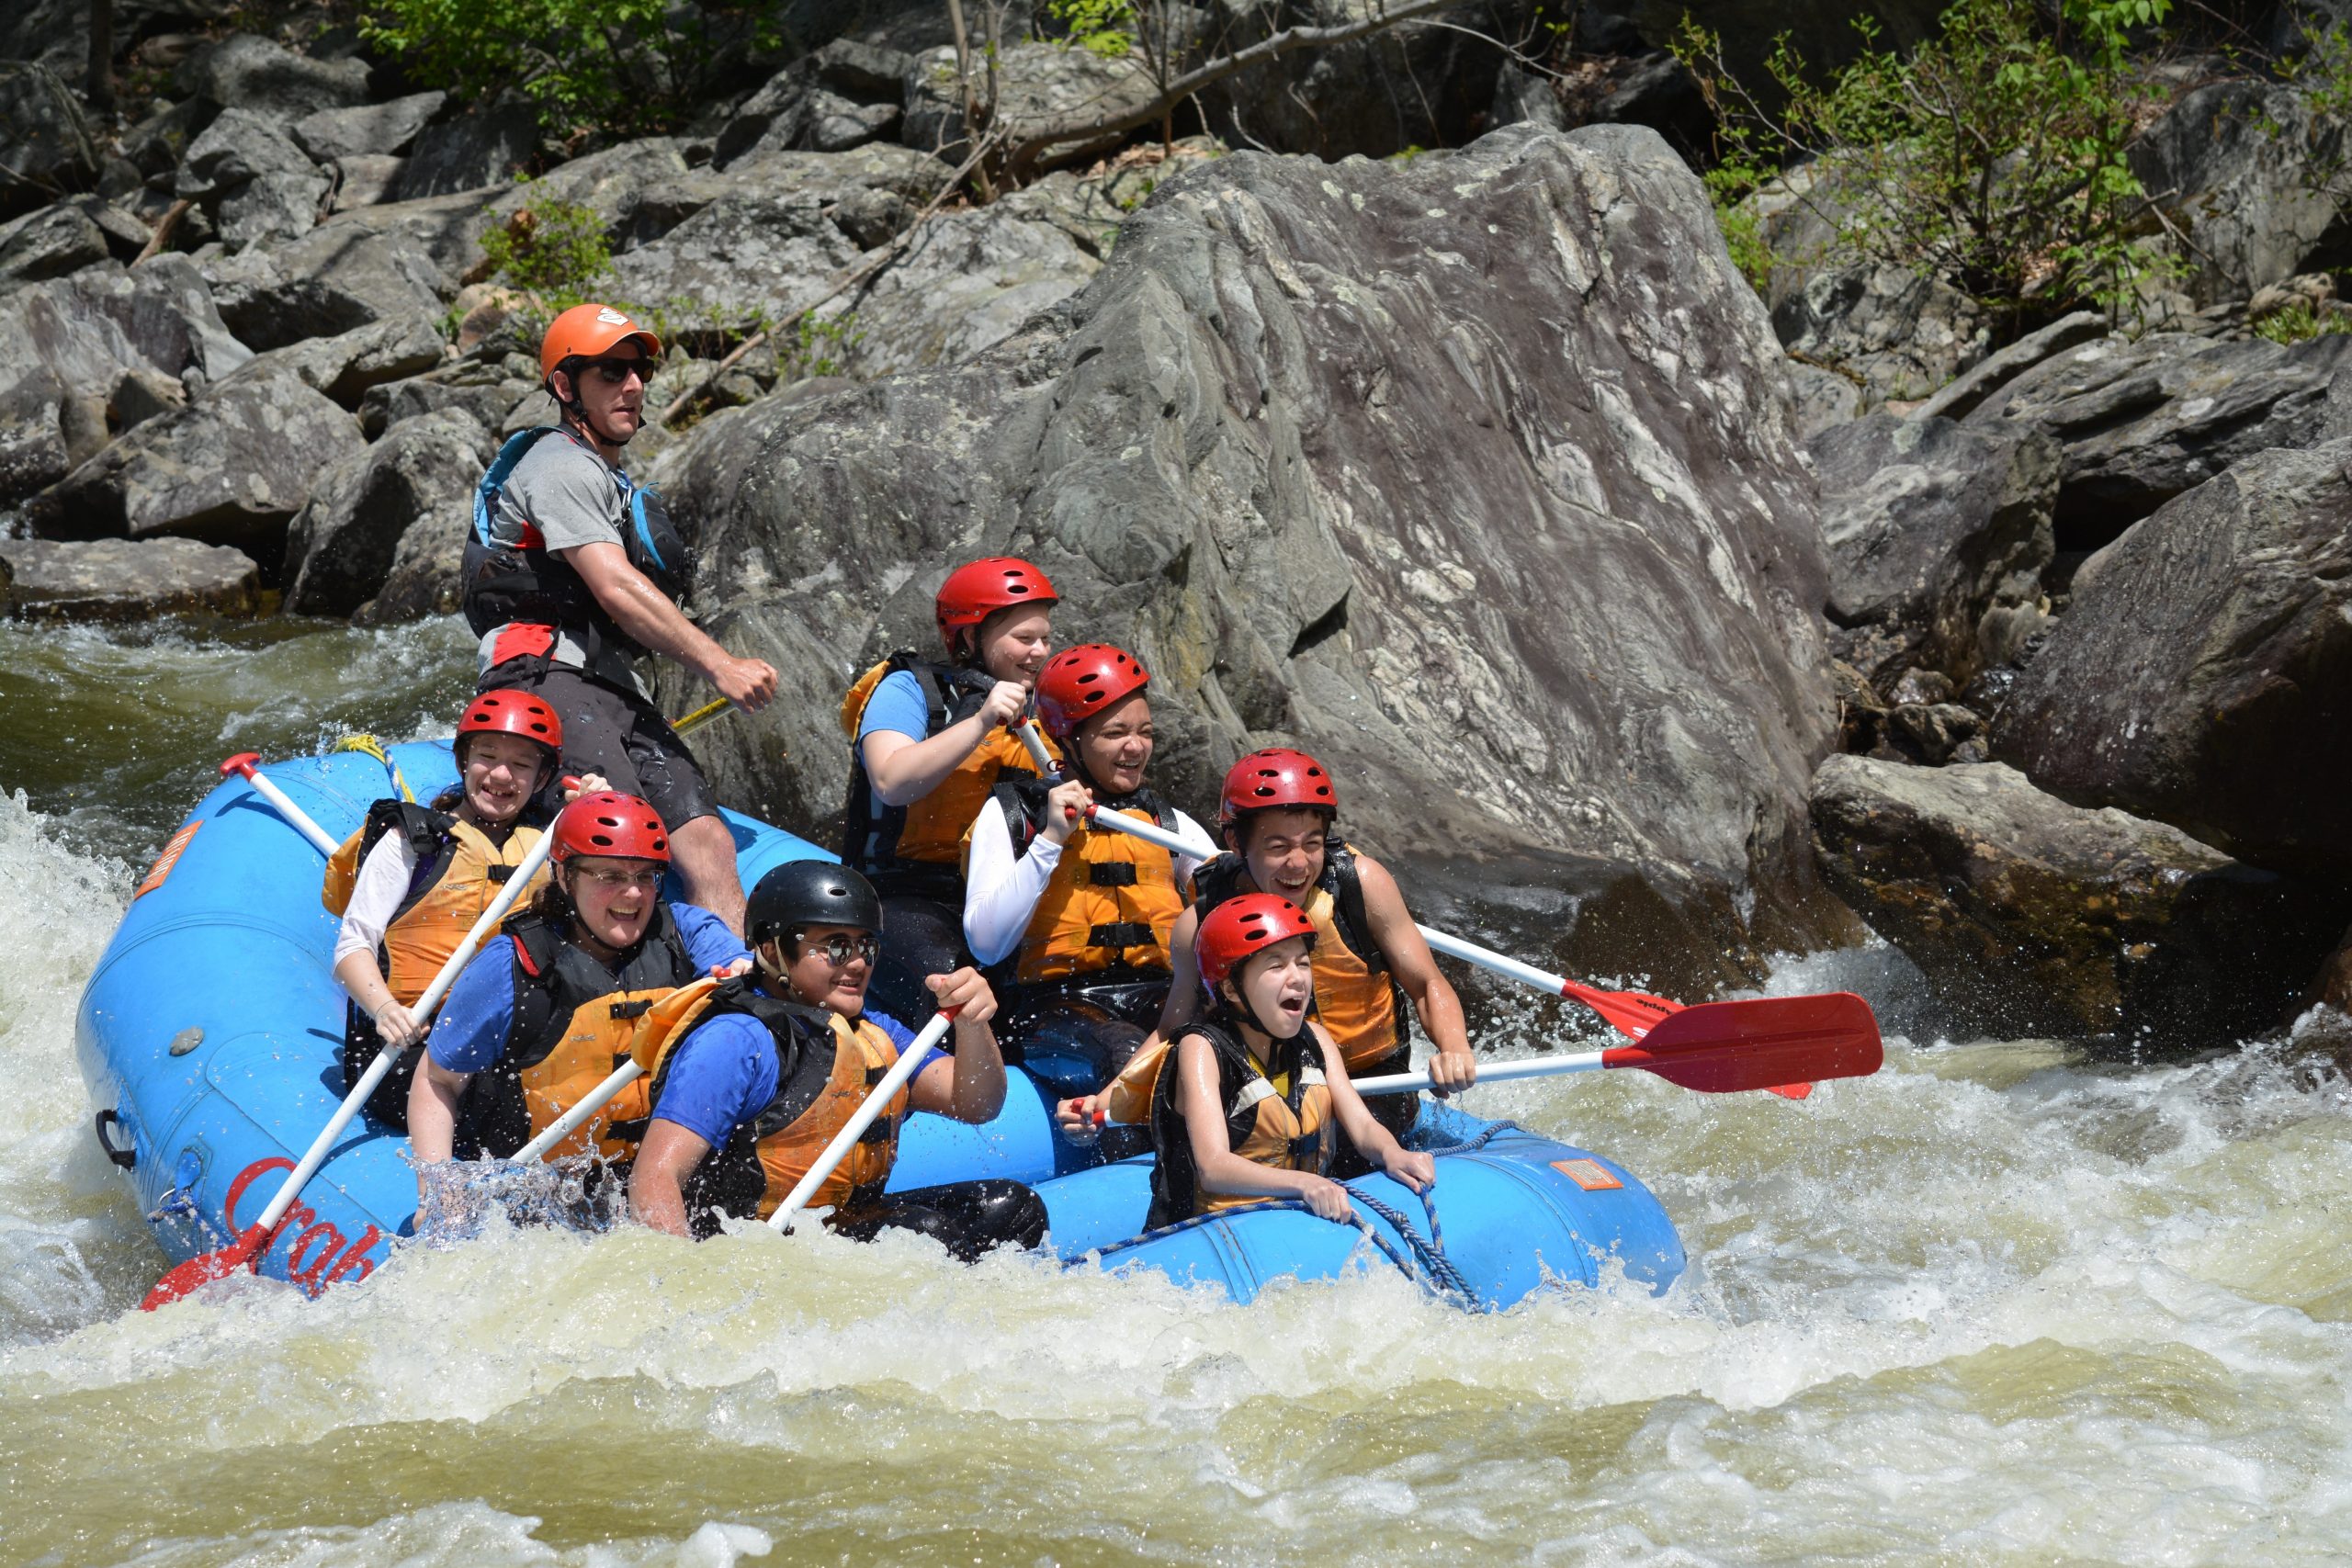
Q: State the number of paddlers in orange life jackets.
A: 7